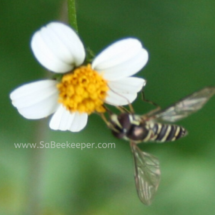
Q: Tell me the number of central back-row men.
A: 0